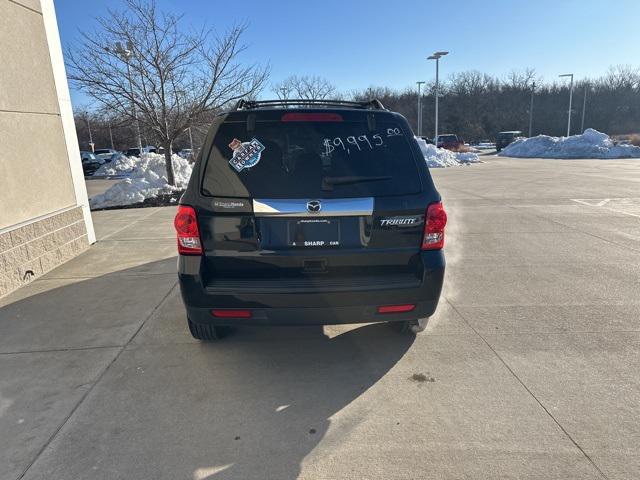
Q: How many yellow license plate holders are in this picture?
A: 0